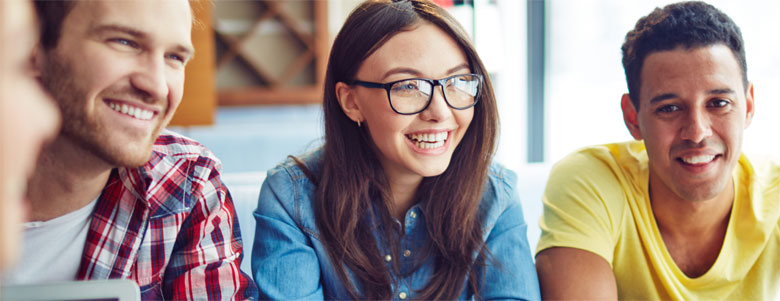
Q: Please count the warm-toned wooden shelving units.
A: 1